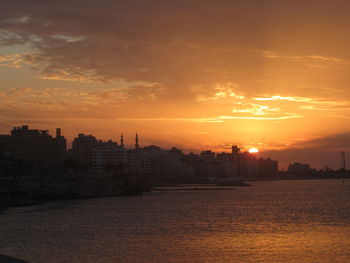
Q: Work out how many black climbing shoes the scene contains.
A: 0